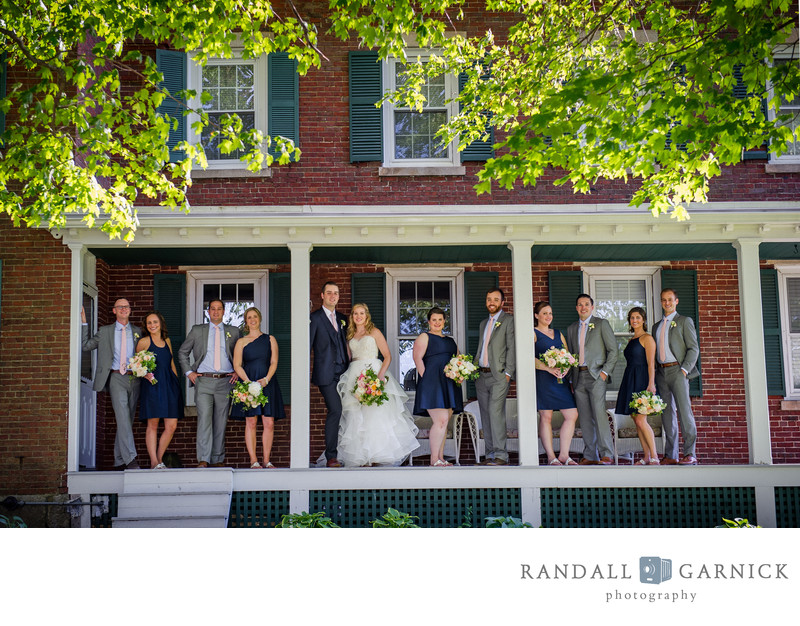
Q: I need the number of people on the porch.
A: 12